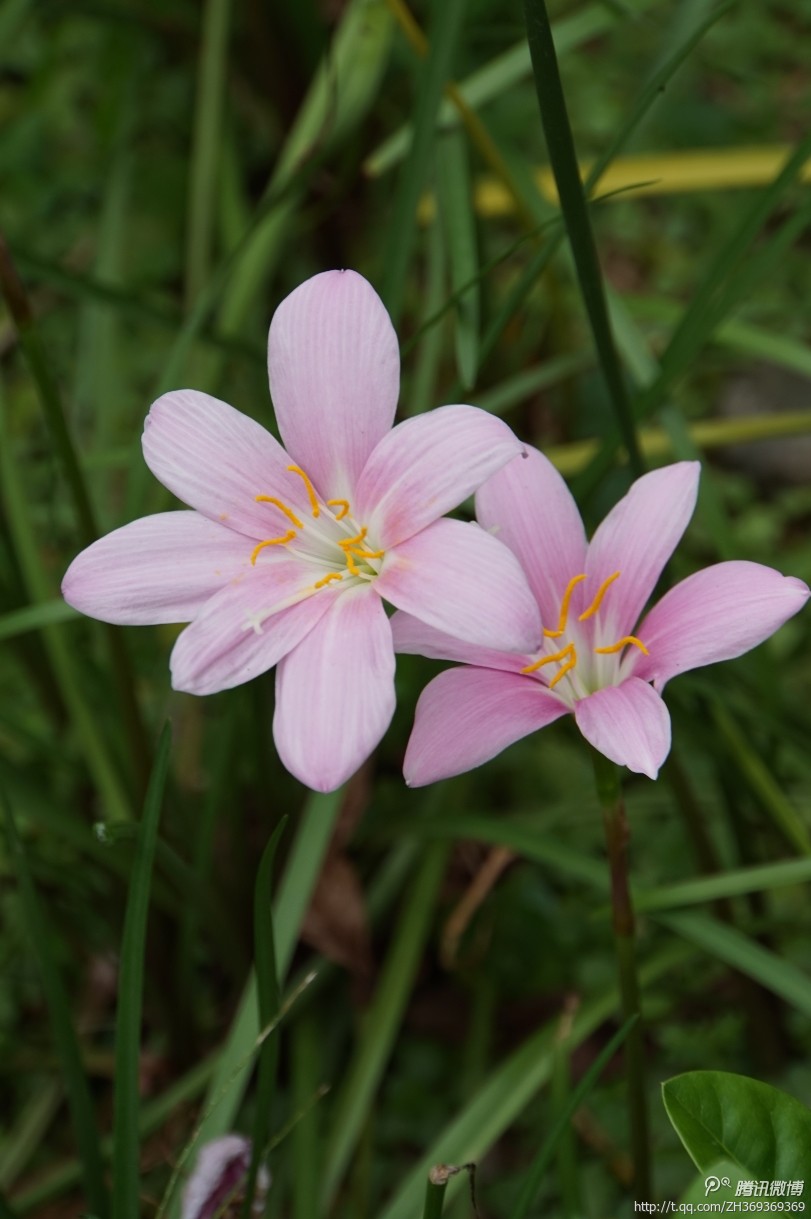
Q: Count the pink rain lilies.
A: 2